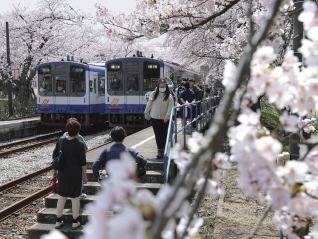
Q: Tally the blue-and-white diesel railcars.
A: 2